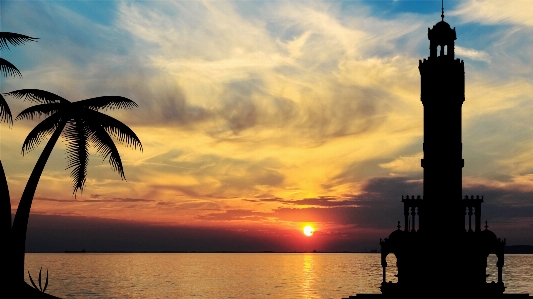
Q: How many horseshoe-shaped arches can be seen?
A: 2